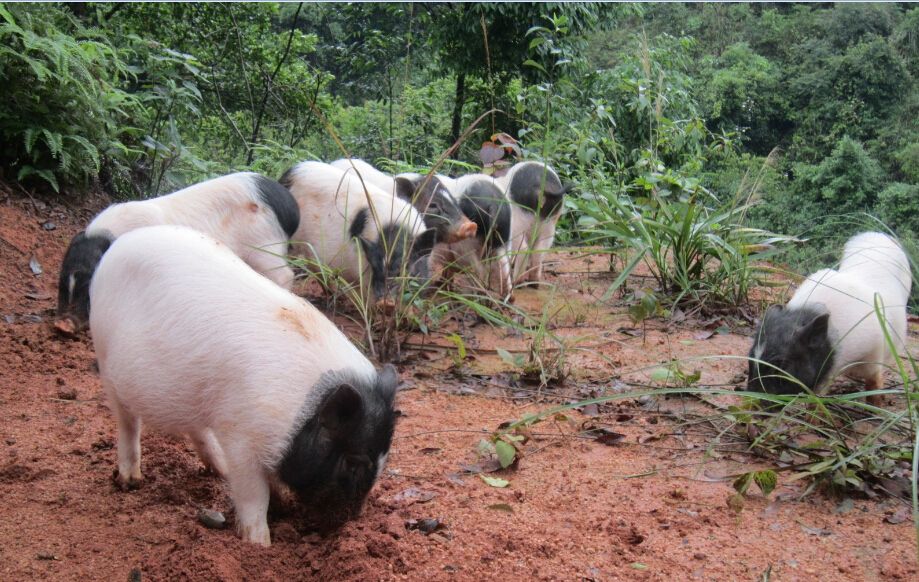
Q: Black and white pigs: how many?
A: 7